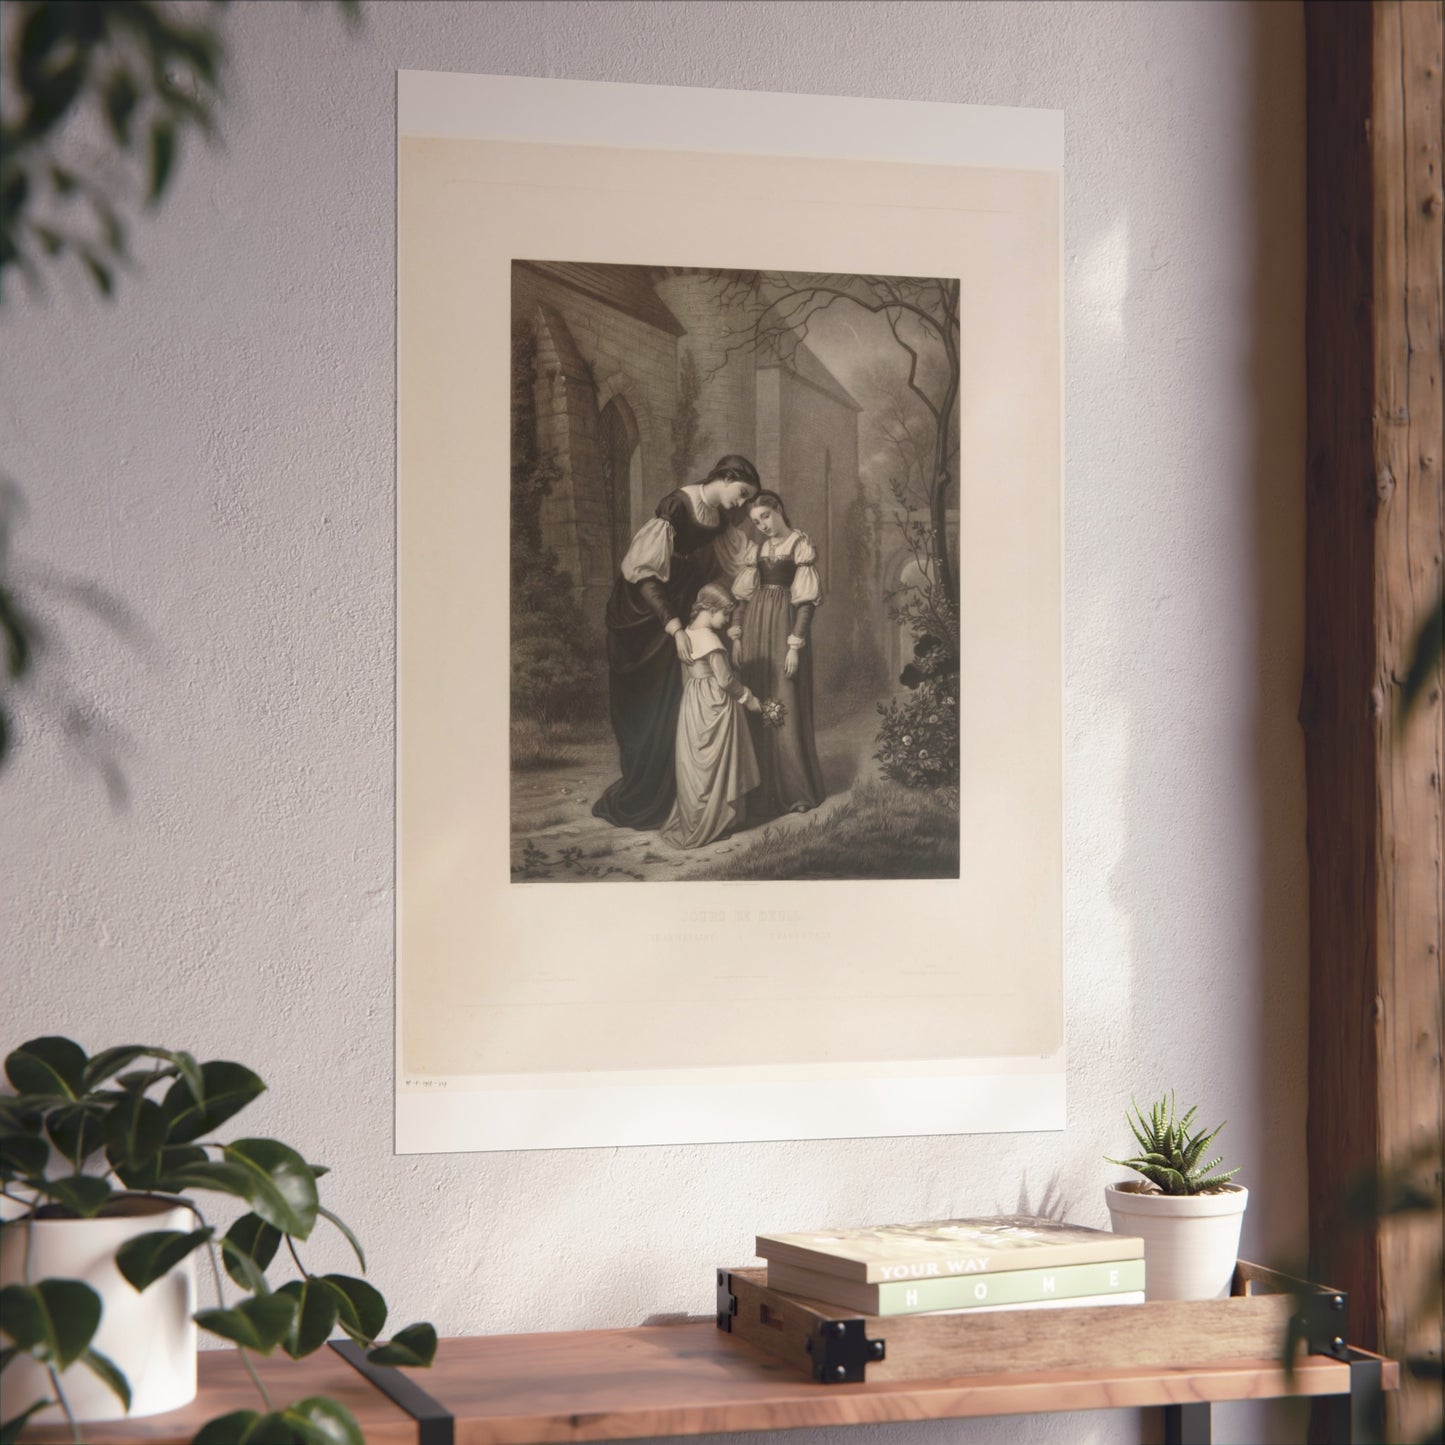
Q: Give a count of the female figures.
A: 3